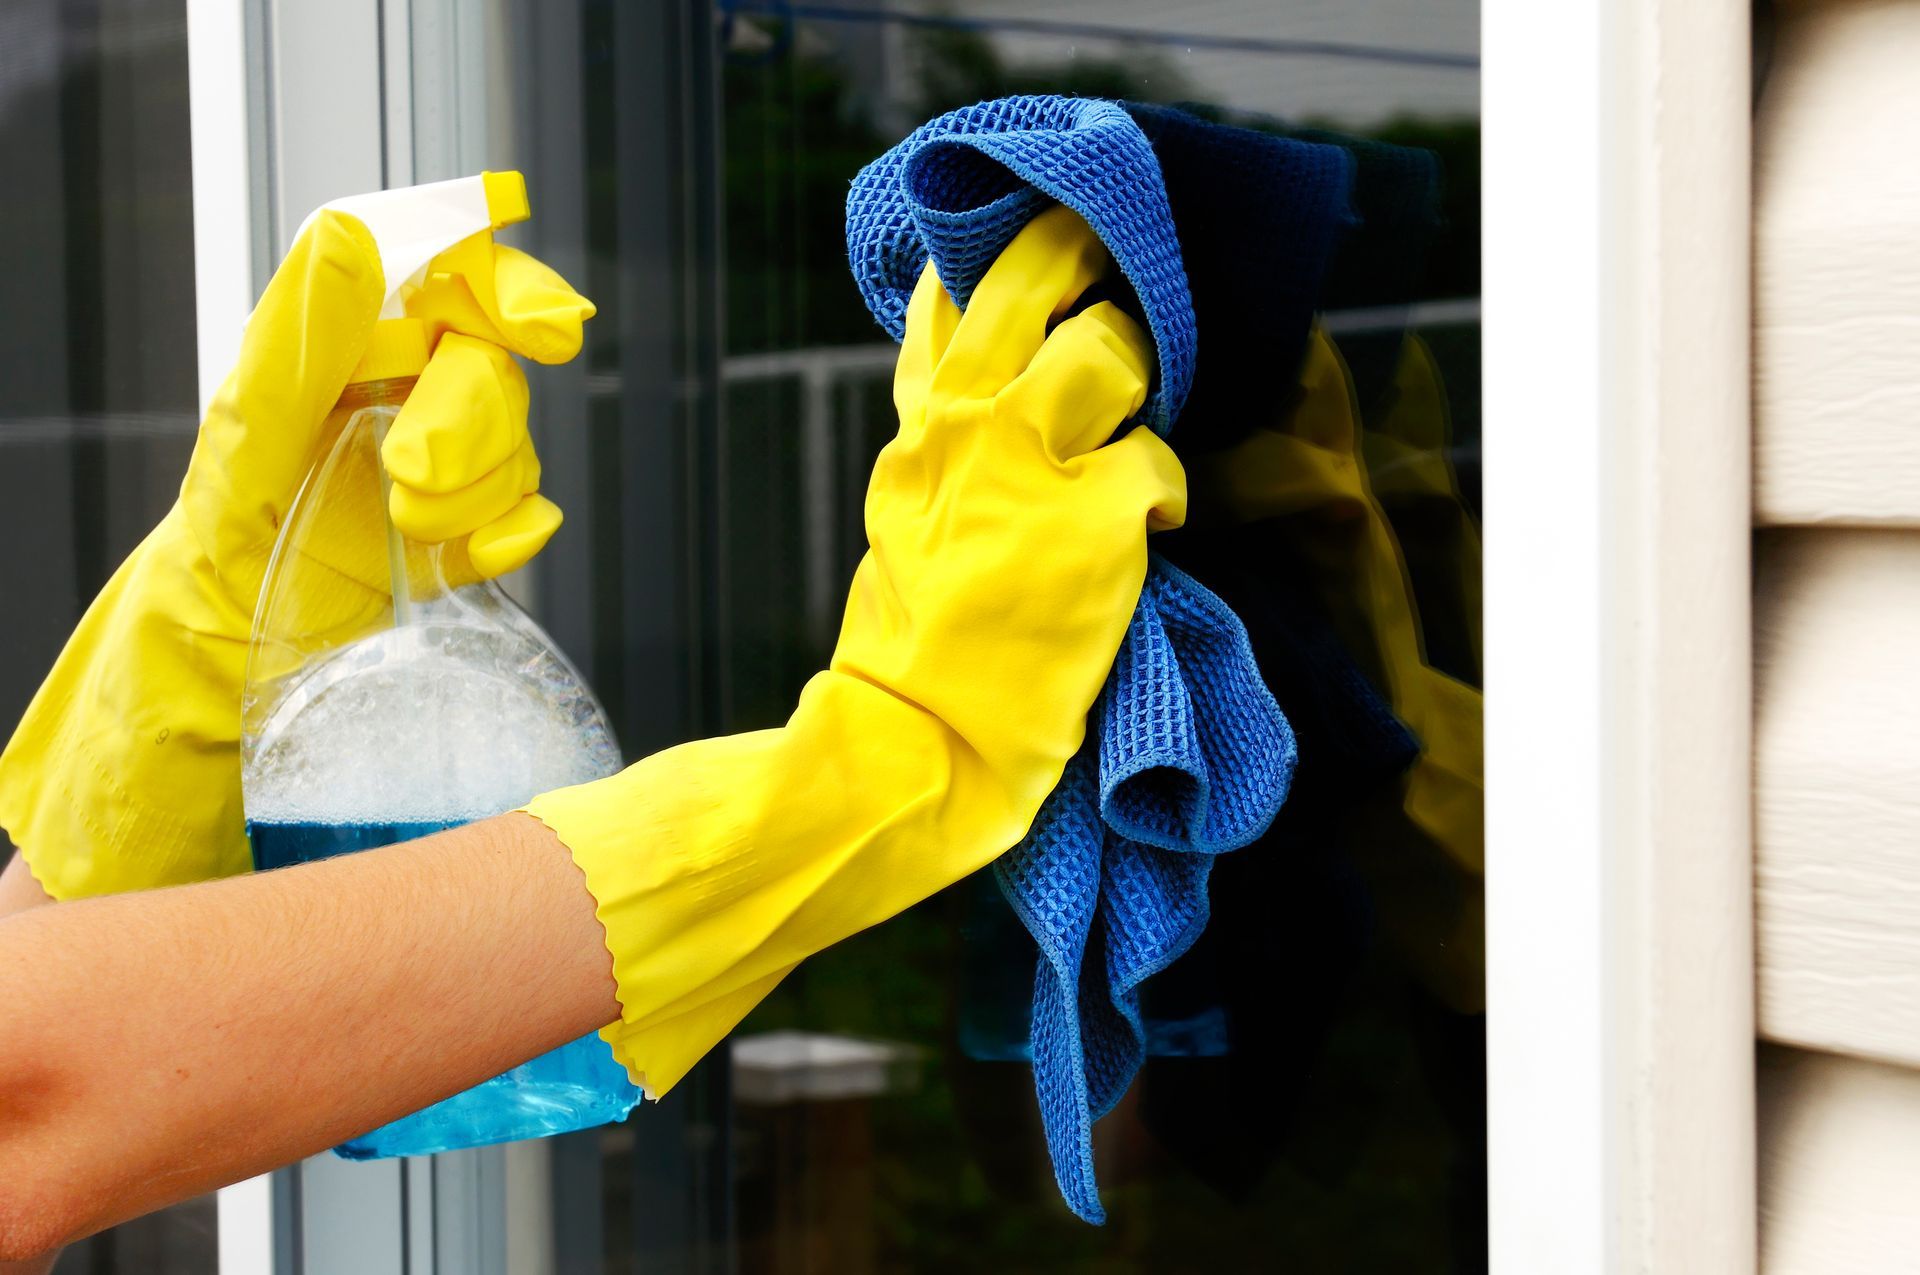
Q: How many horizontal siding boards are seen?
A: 3